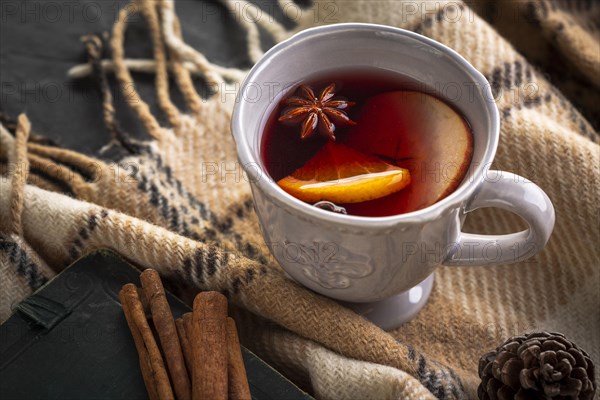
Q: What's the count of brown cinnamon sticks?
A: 5